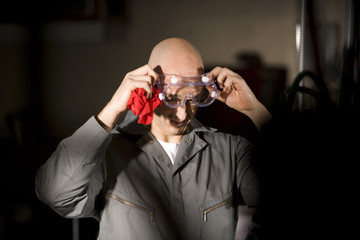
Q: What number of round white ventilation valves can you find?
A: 4